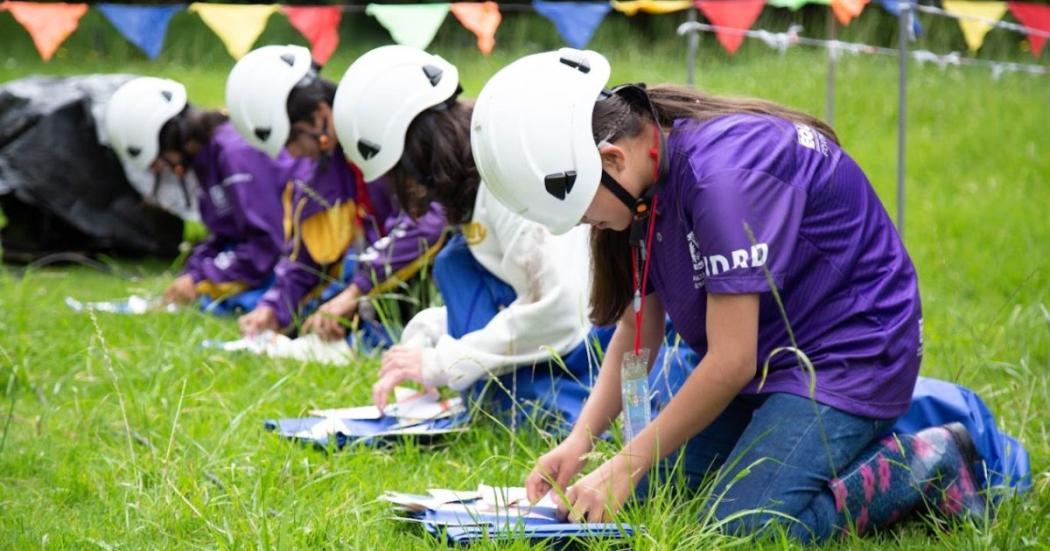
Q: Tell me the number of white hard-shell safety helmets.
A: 4